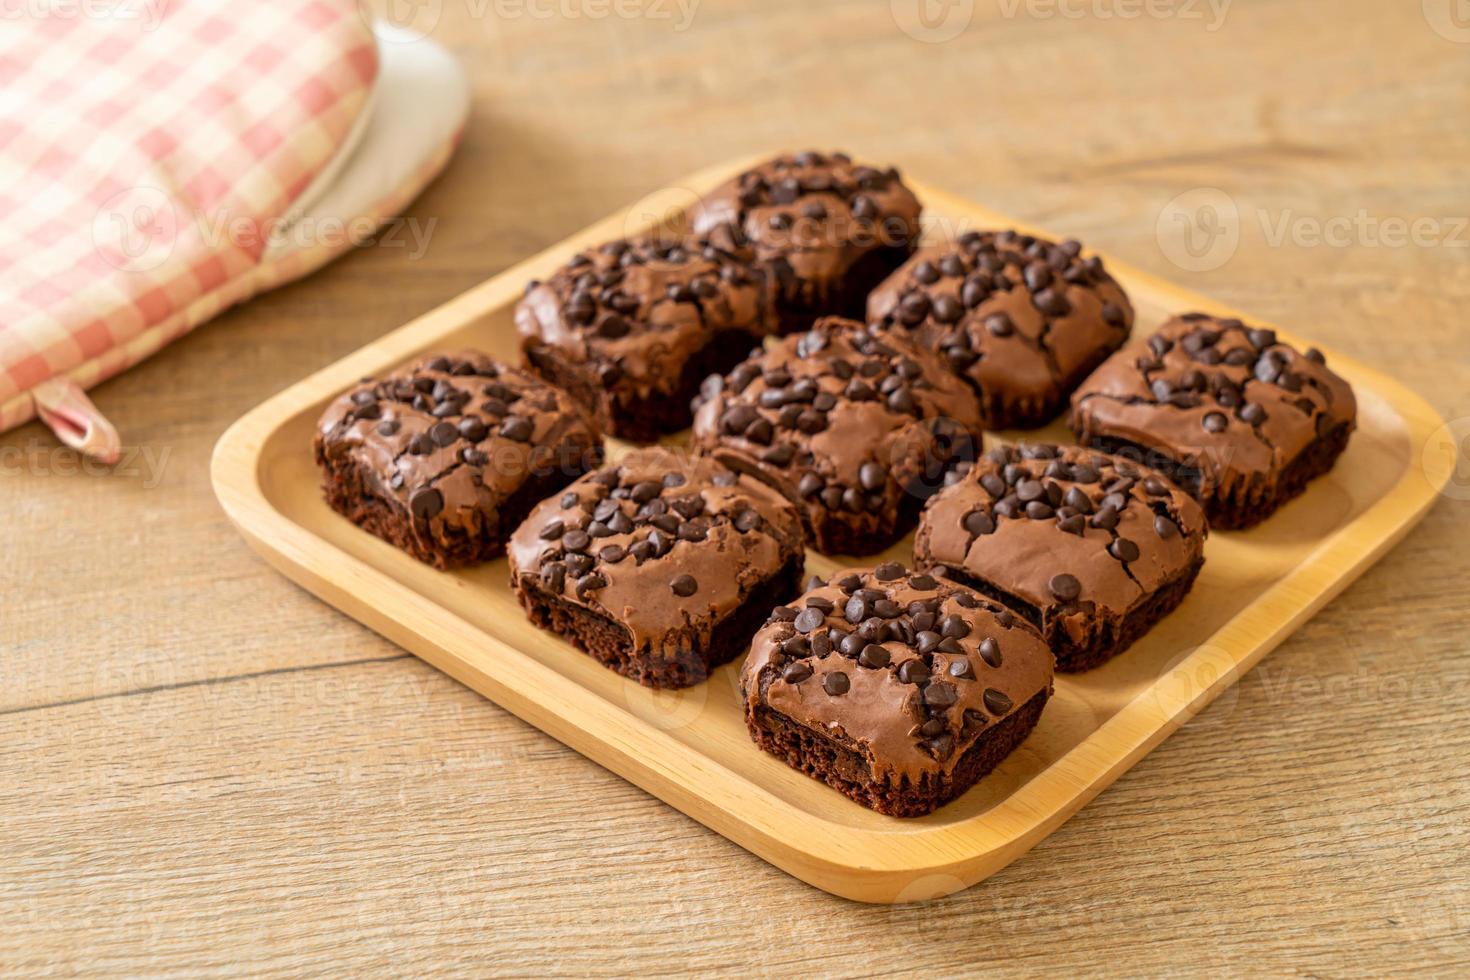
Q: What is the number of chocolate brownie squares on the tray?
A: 9